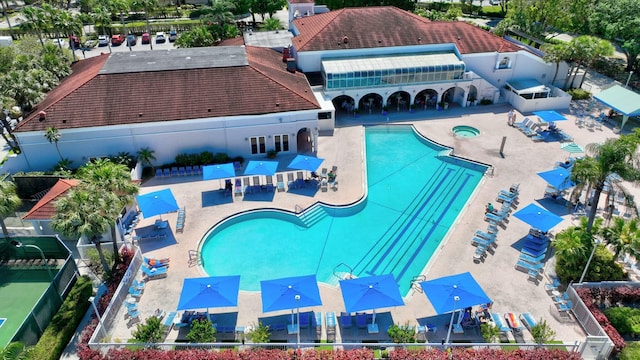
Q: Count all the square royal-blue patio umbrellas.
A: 11